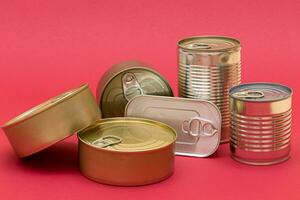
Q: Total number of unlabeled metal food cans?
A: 6